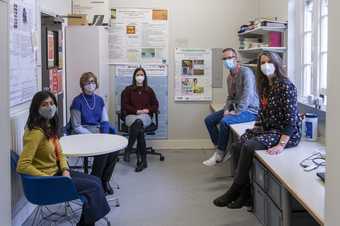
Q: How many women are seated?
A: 4